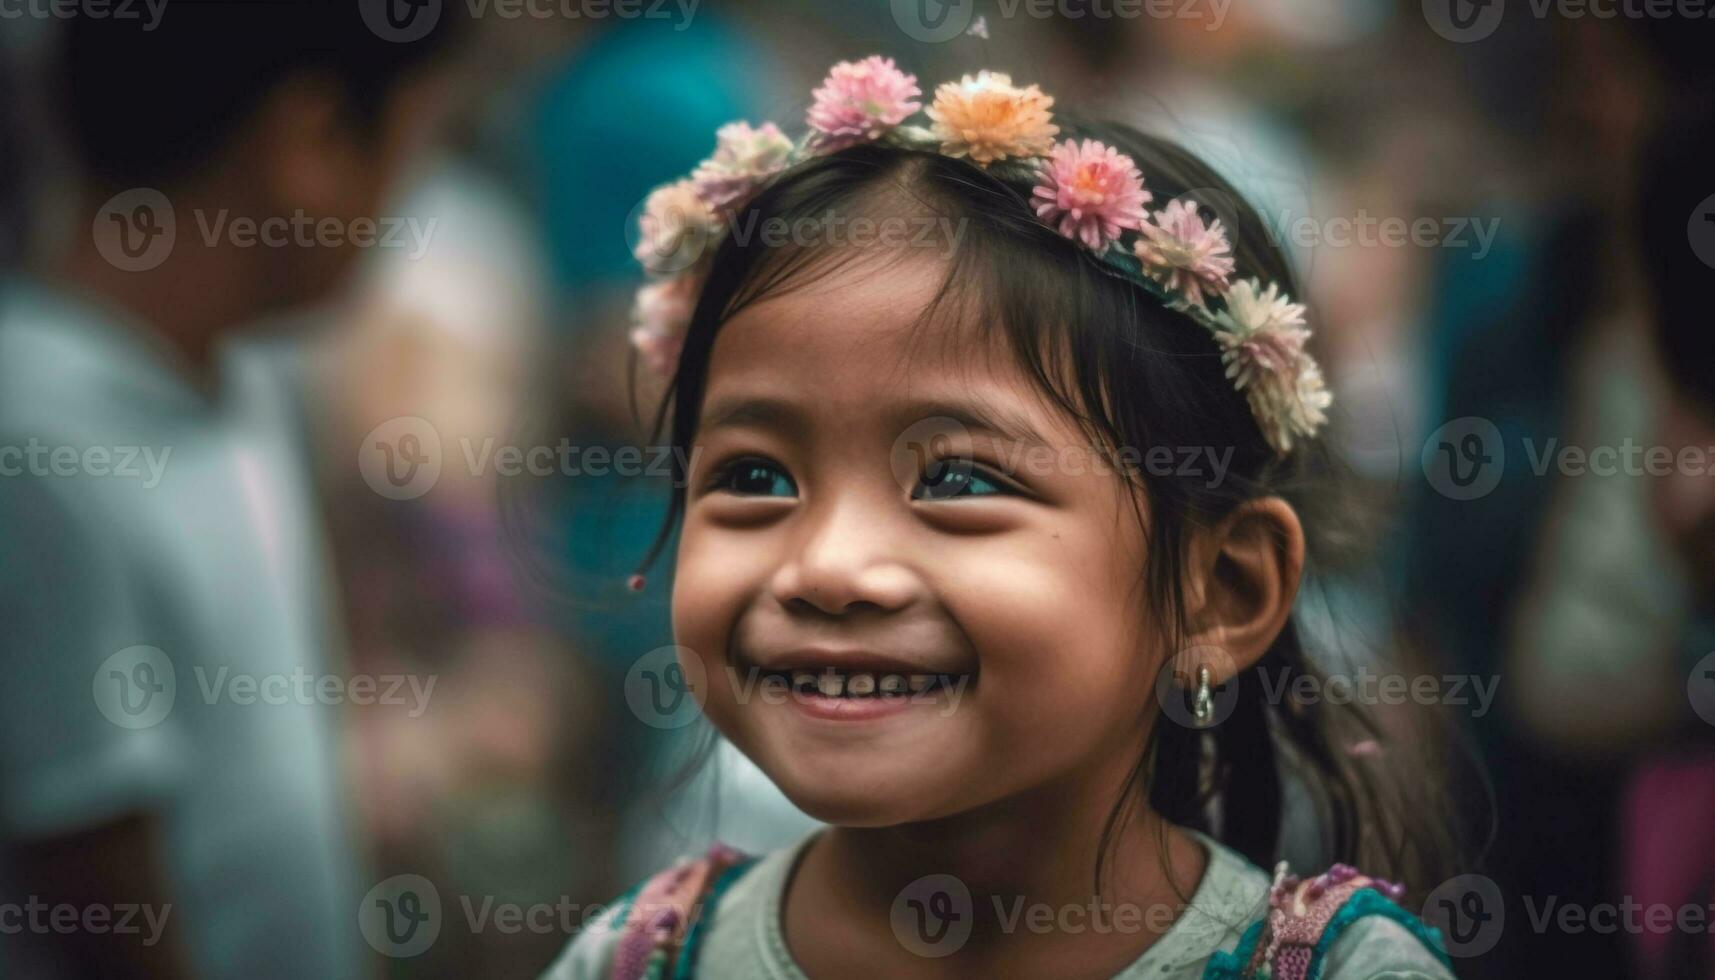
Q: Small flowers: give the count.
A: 9